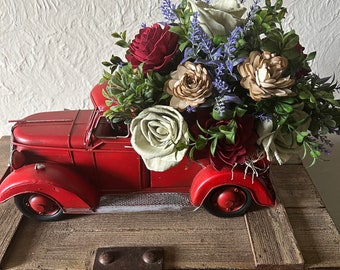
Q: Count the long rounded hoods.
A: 1